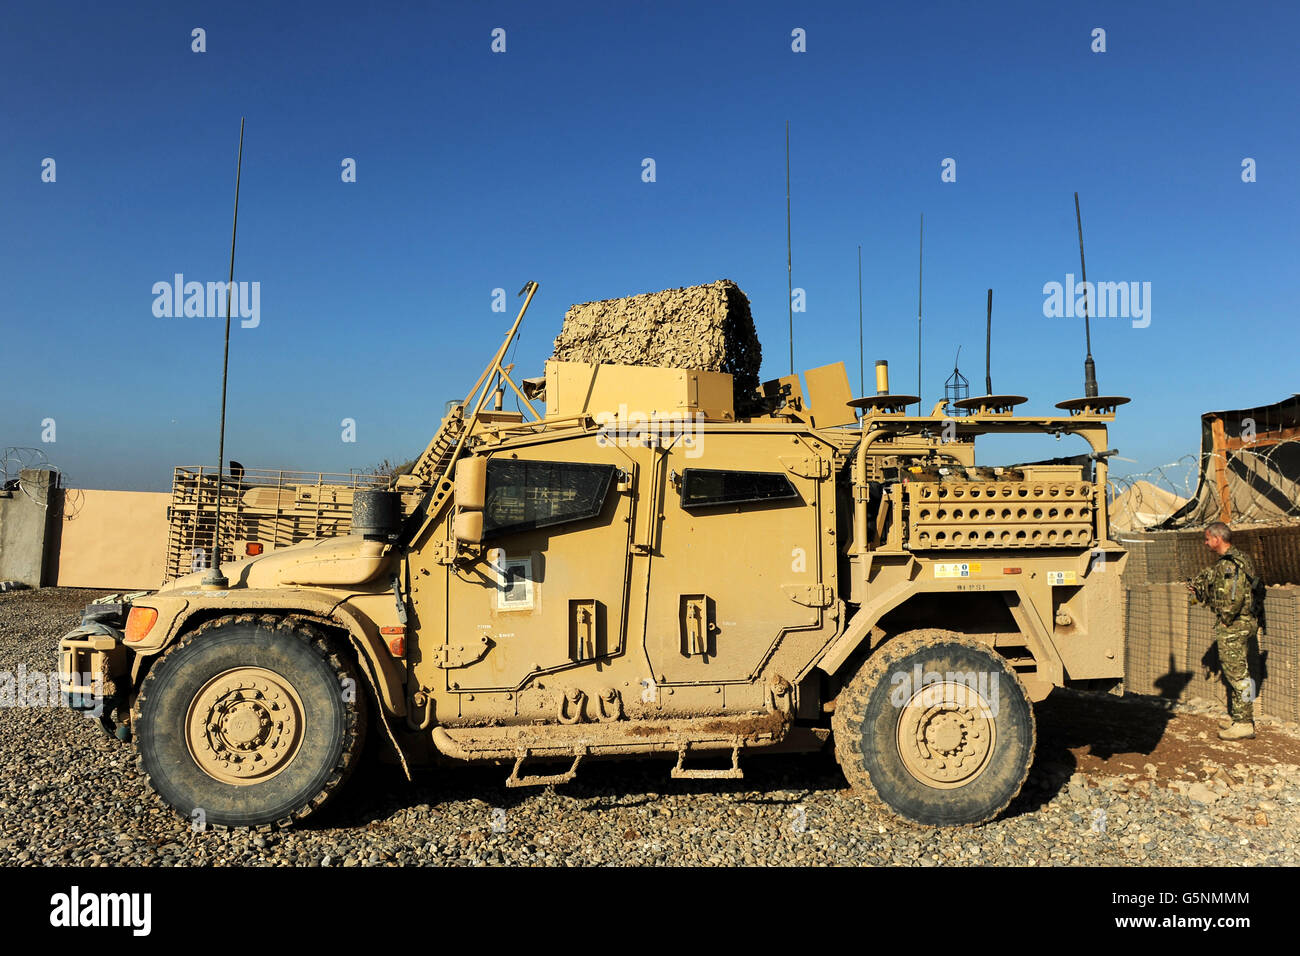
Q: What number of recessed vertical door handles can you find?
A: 2